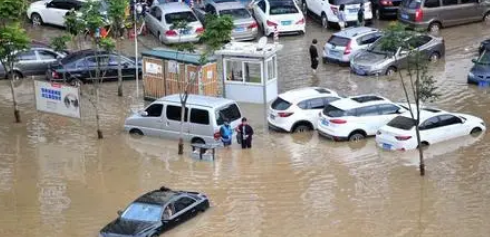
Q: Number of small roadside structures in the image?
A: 2